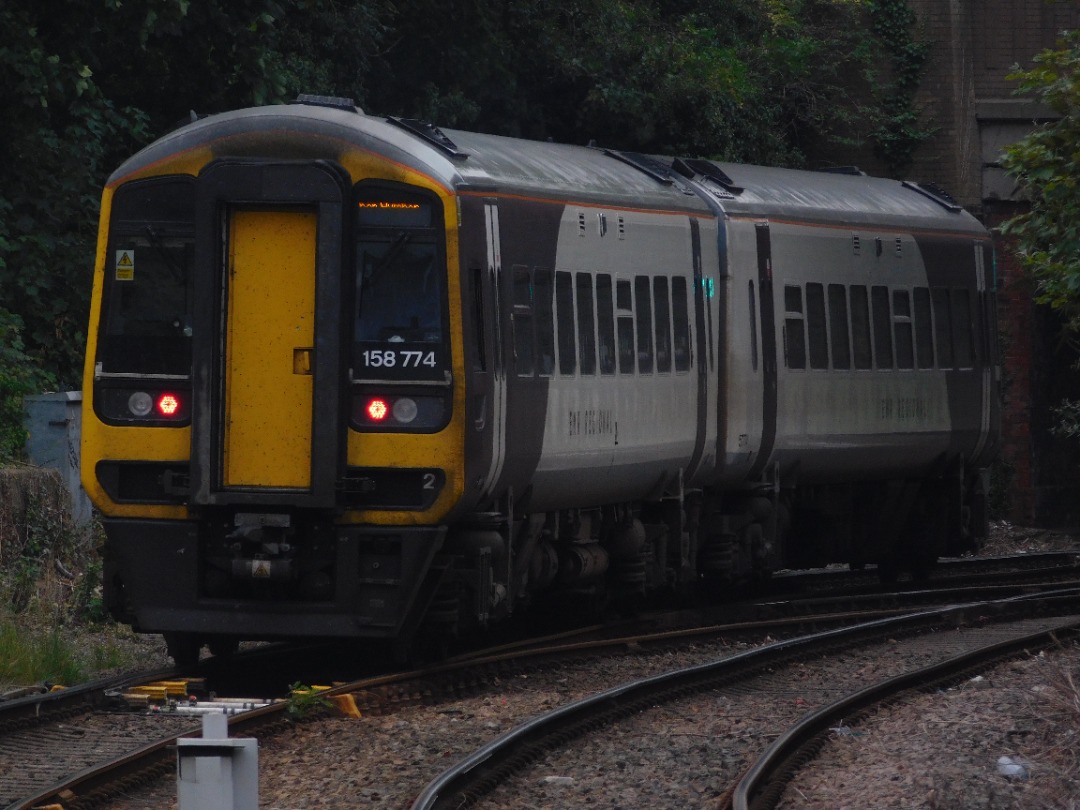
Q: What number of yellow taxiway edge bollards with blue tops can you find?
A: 0